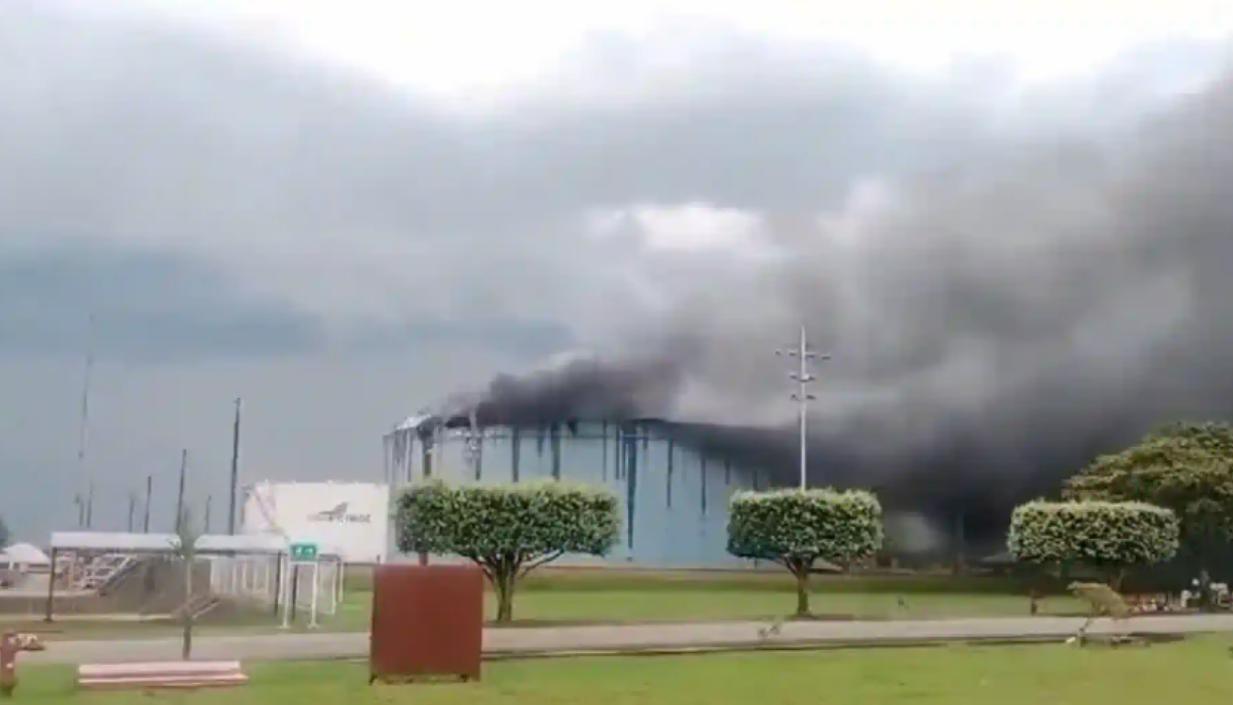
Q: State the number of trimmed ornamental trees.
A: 3